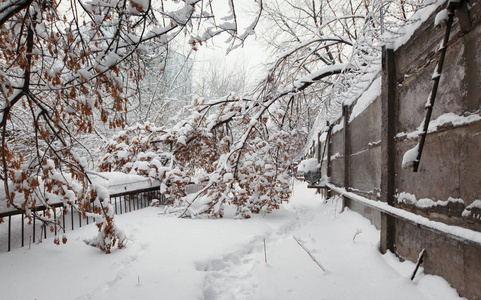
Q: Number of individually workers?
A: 0